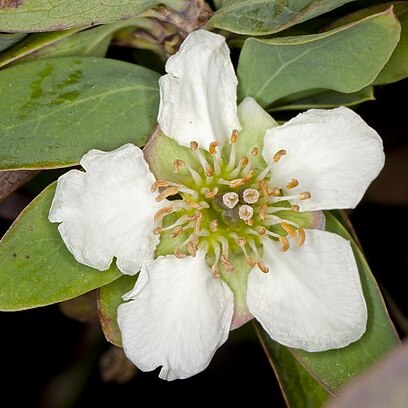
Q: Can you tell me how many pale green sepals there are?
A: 5